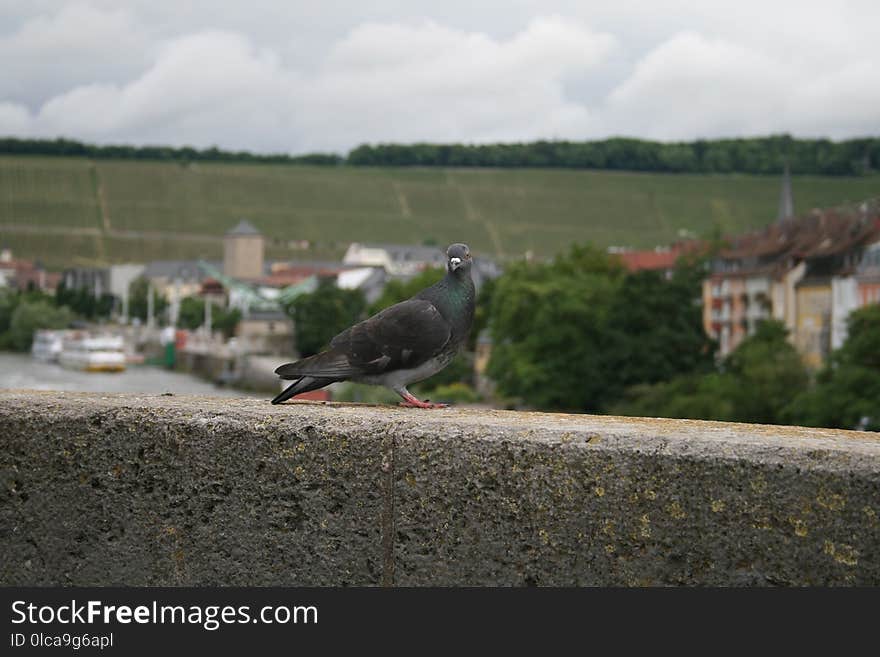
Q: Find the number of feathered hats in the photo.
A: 0